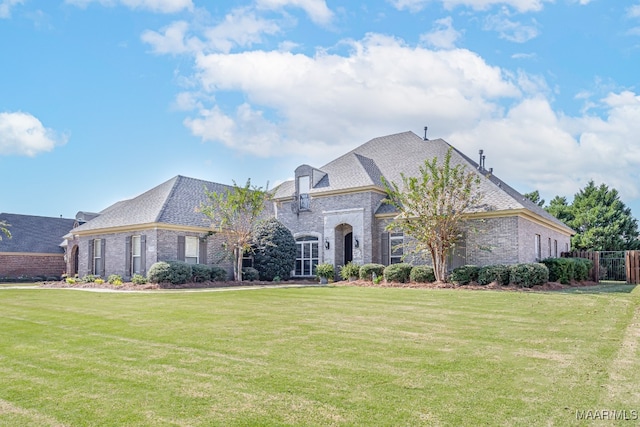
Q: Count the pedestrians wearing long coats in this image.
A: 0